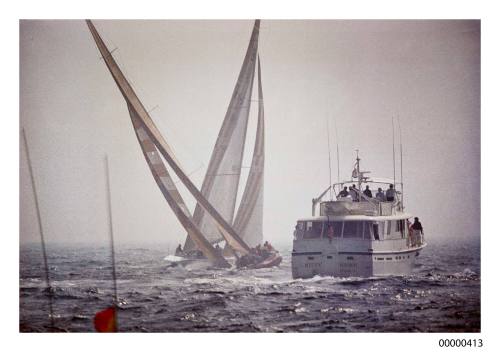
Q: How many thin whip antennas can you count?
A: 4